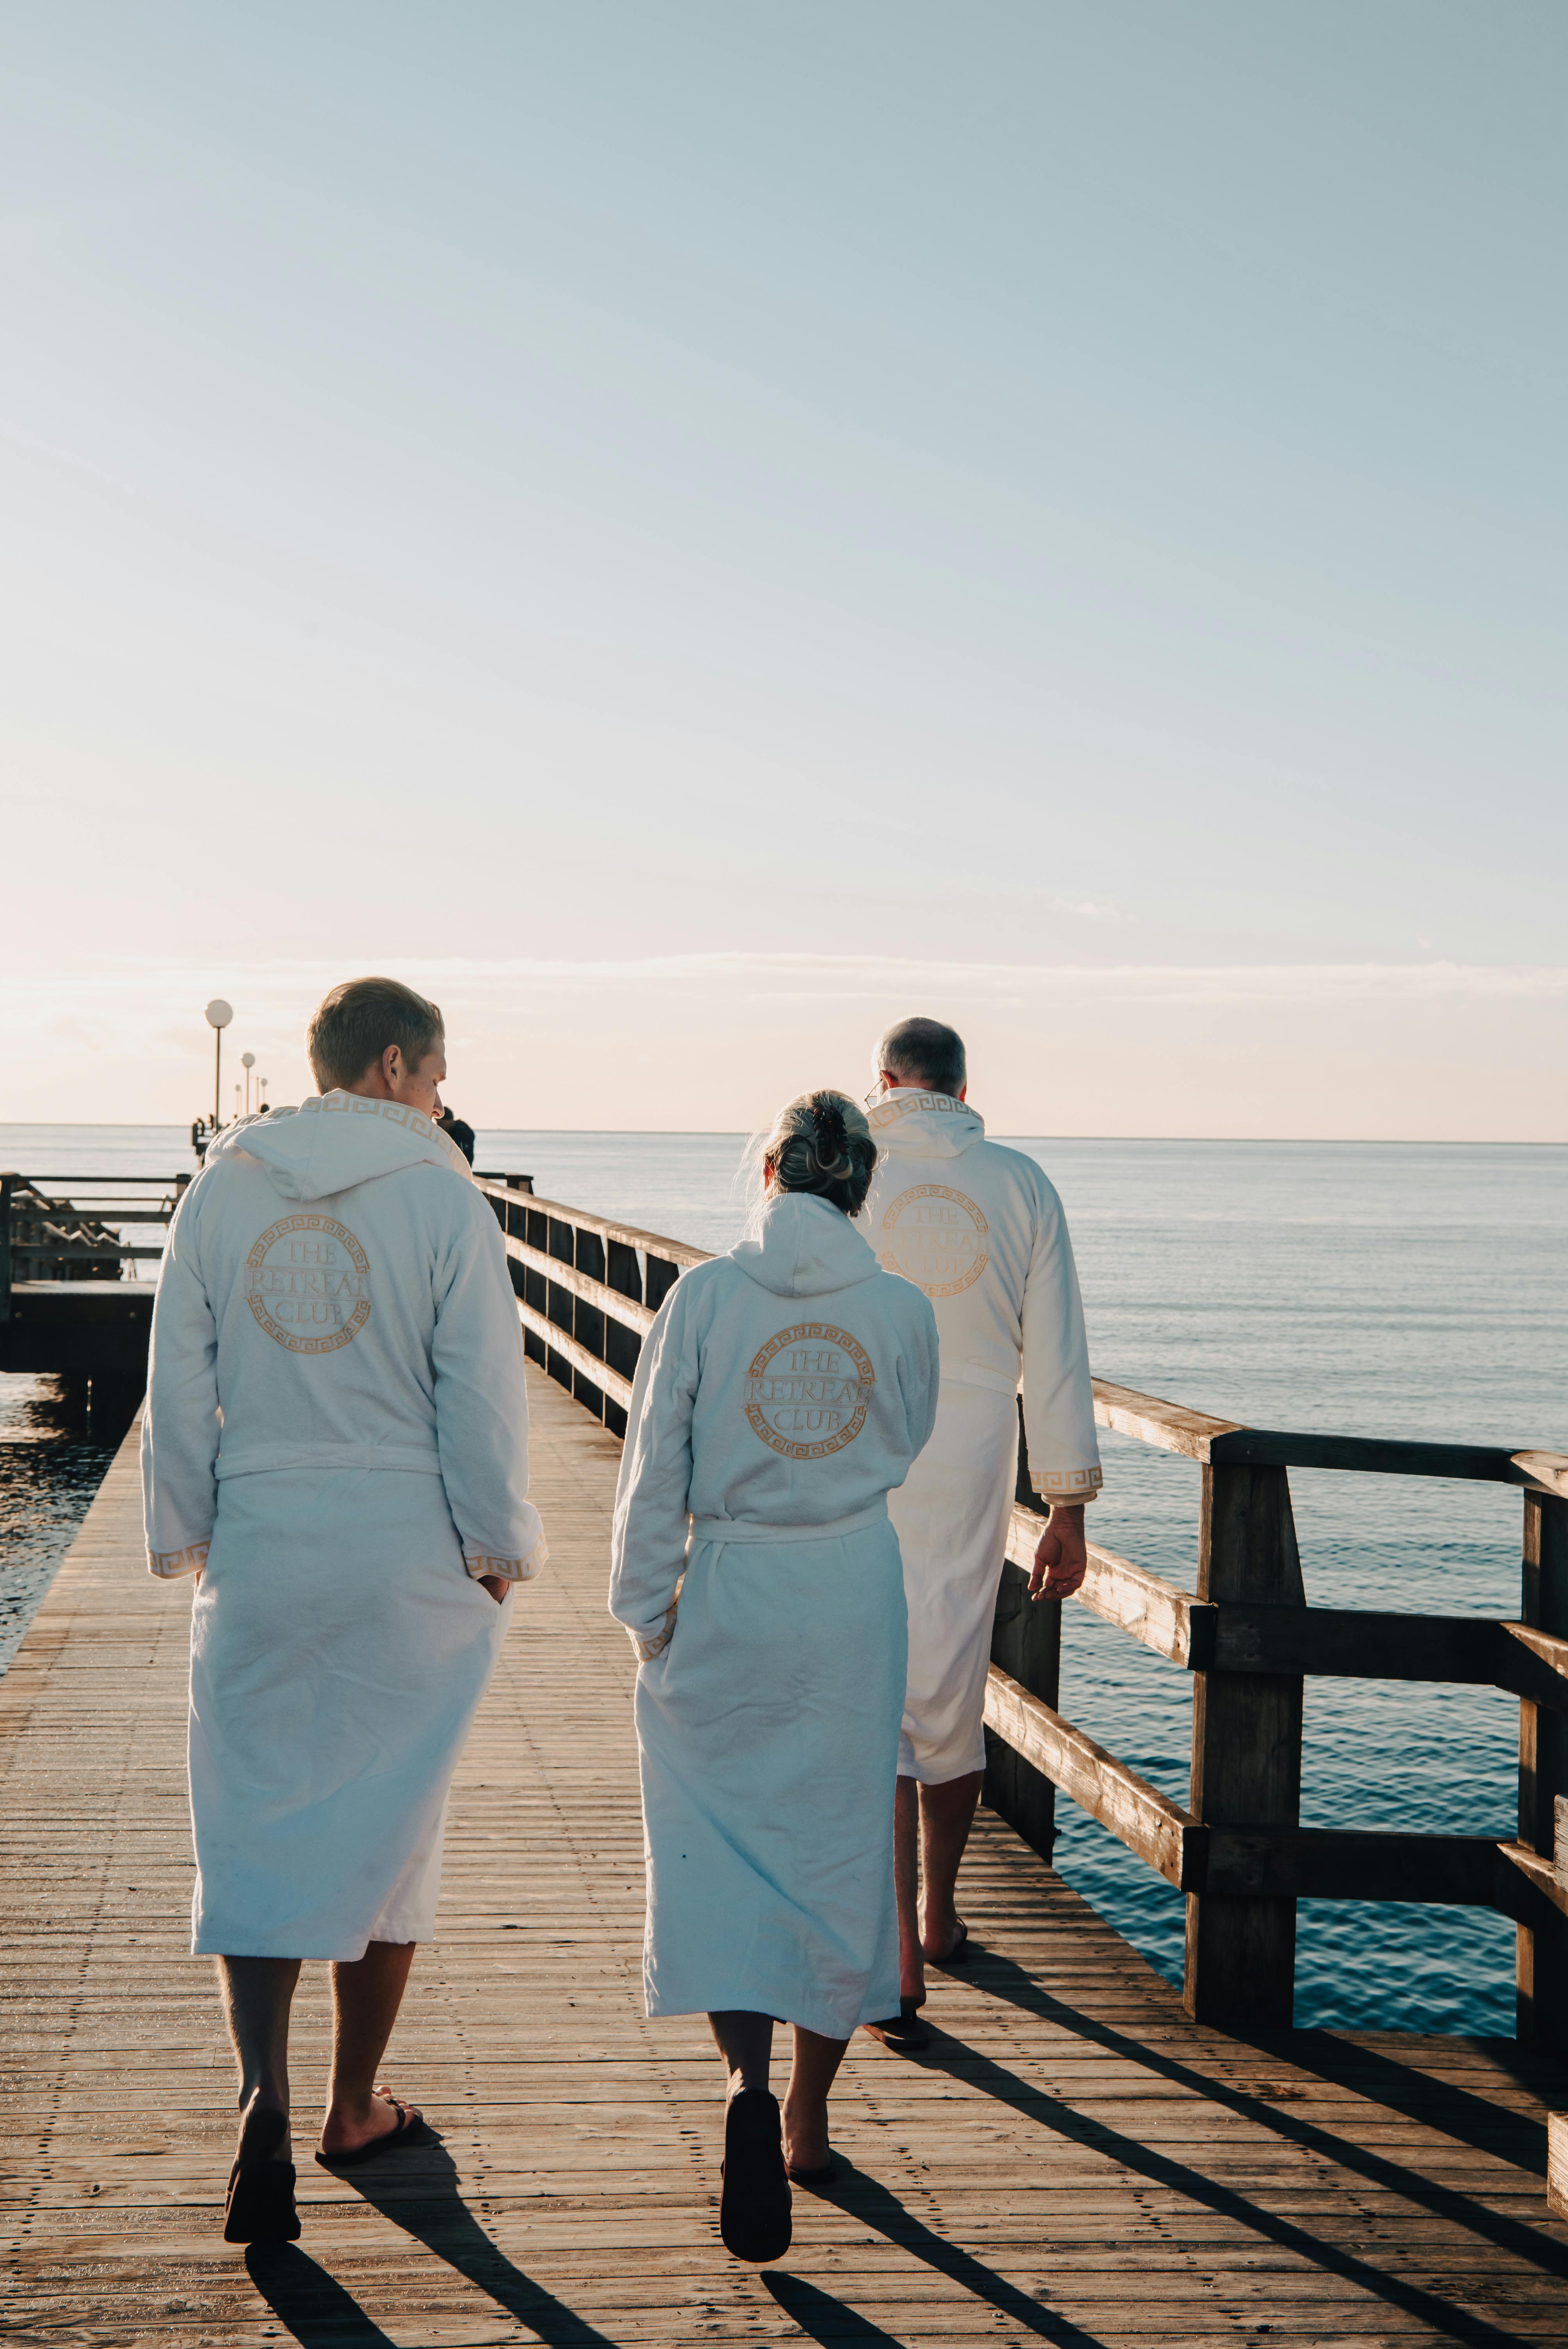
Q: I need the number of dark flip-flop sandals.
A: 6